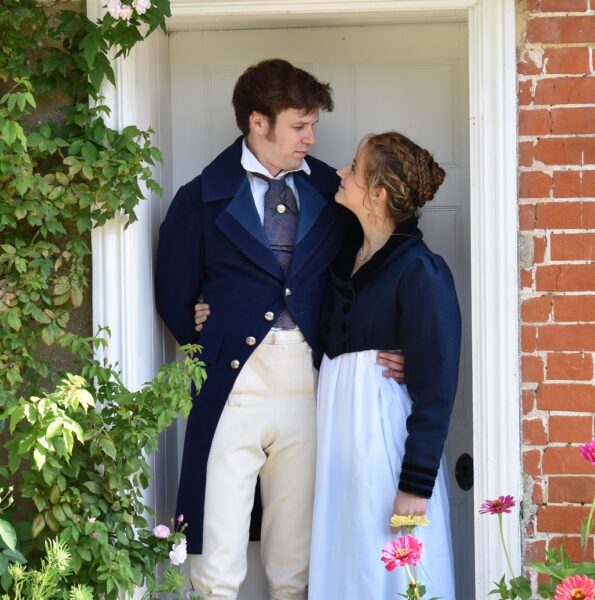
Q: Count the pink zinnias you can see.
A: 4